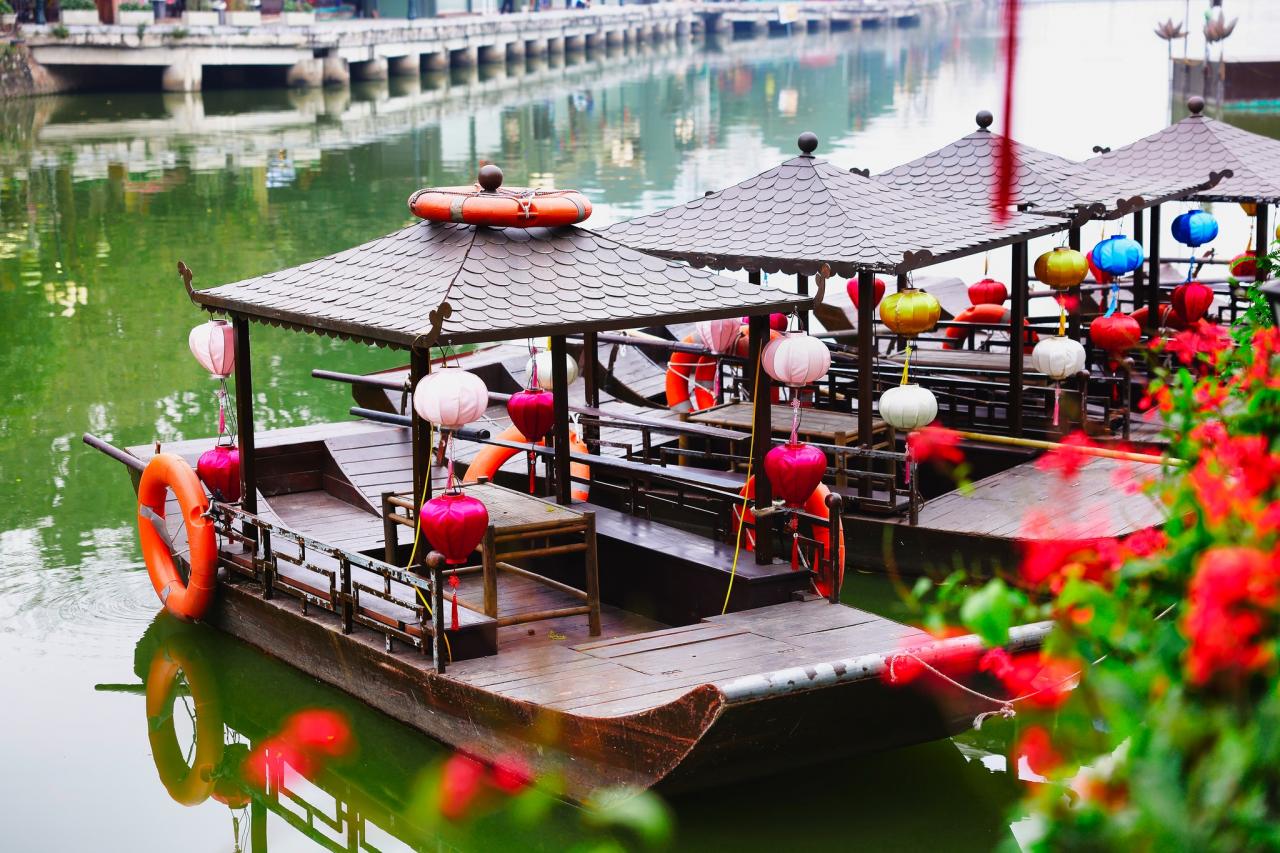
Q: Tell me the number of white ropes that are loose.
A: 1